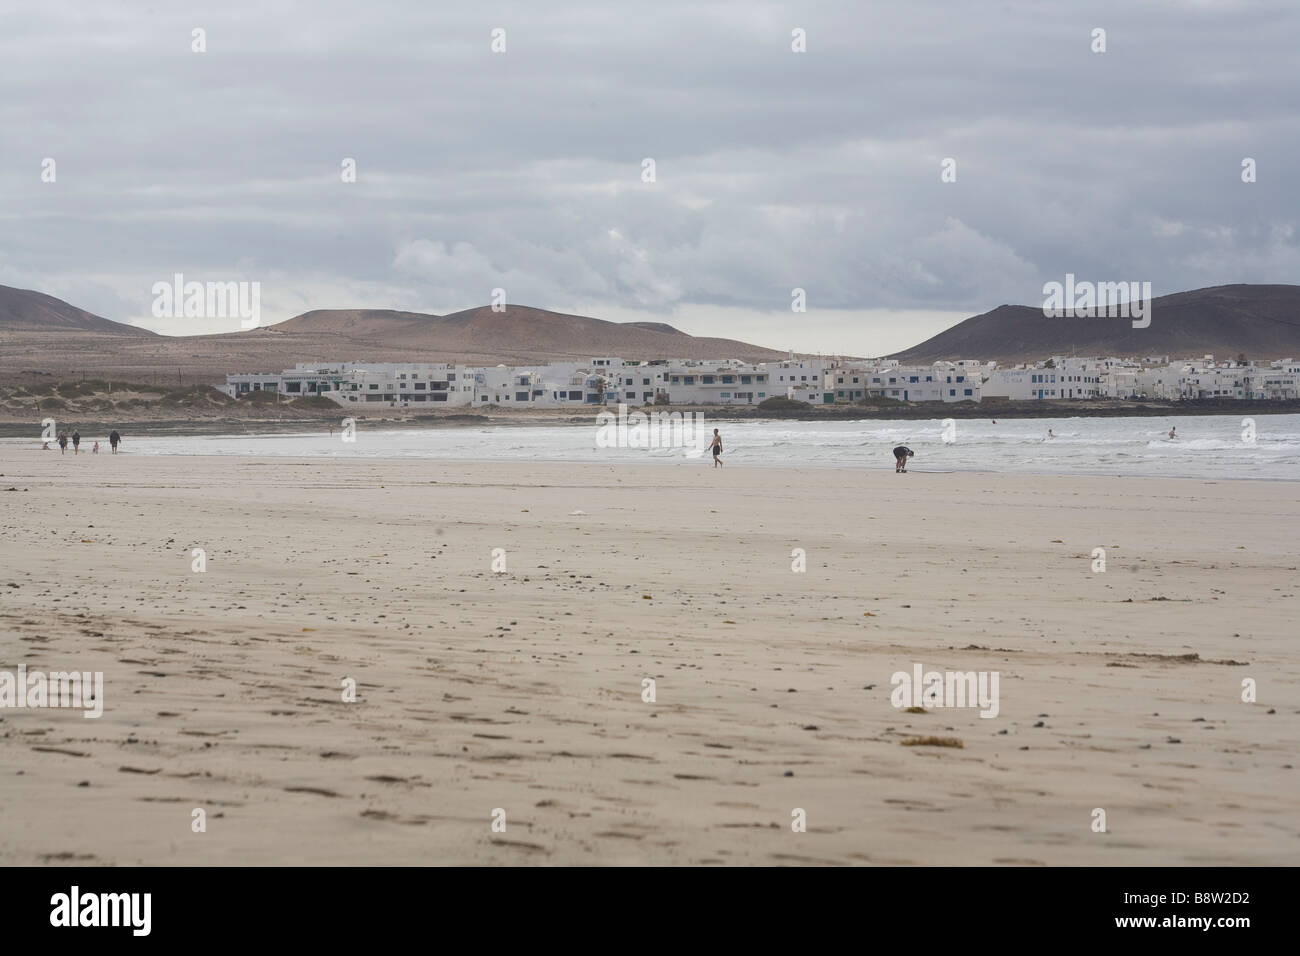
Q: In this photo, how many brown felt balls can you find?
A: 0